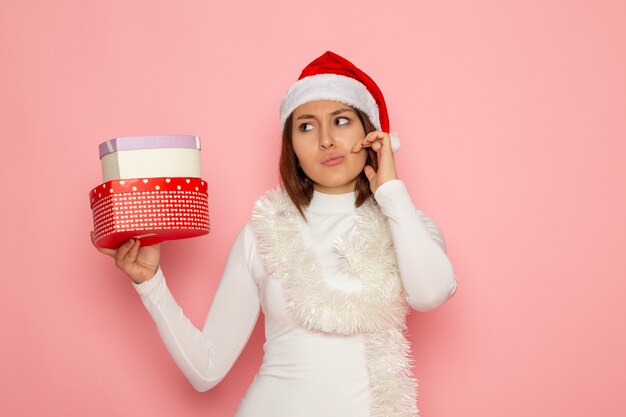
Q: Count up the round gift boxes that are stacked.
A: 2